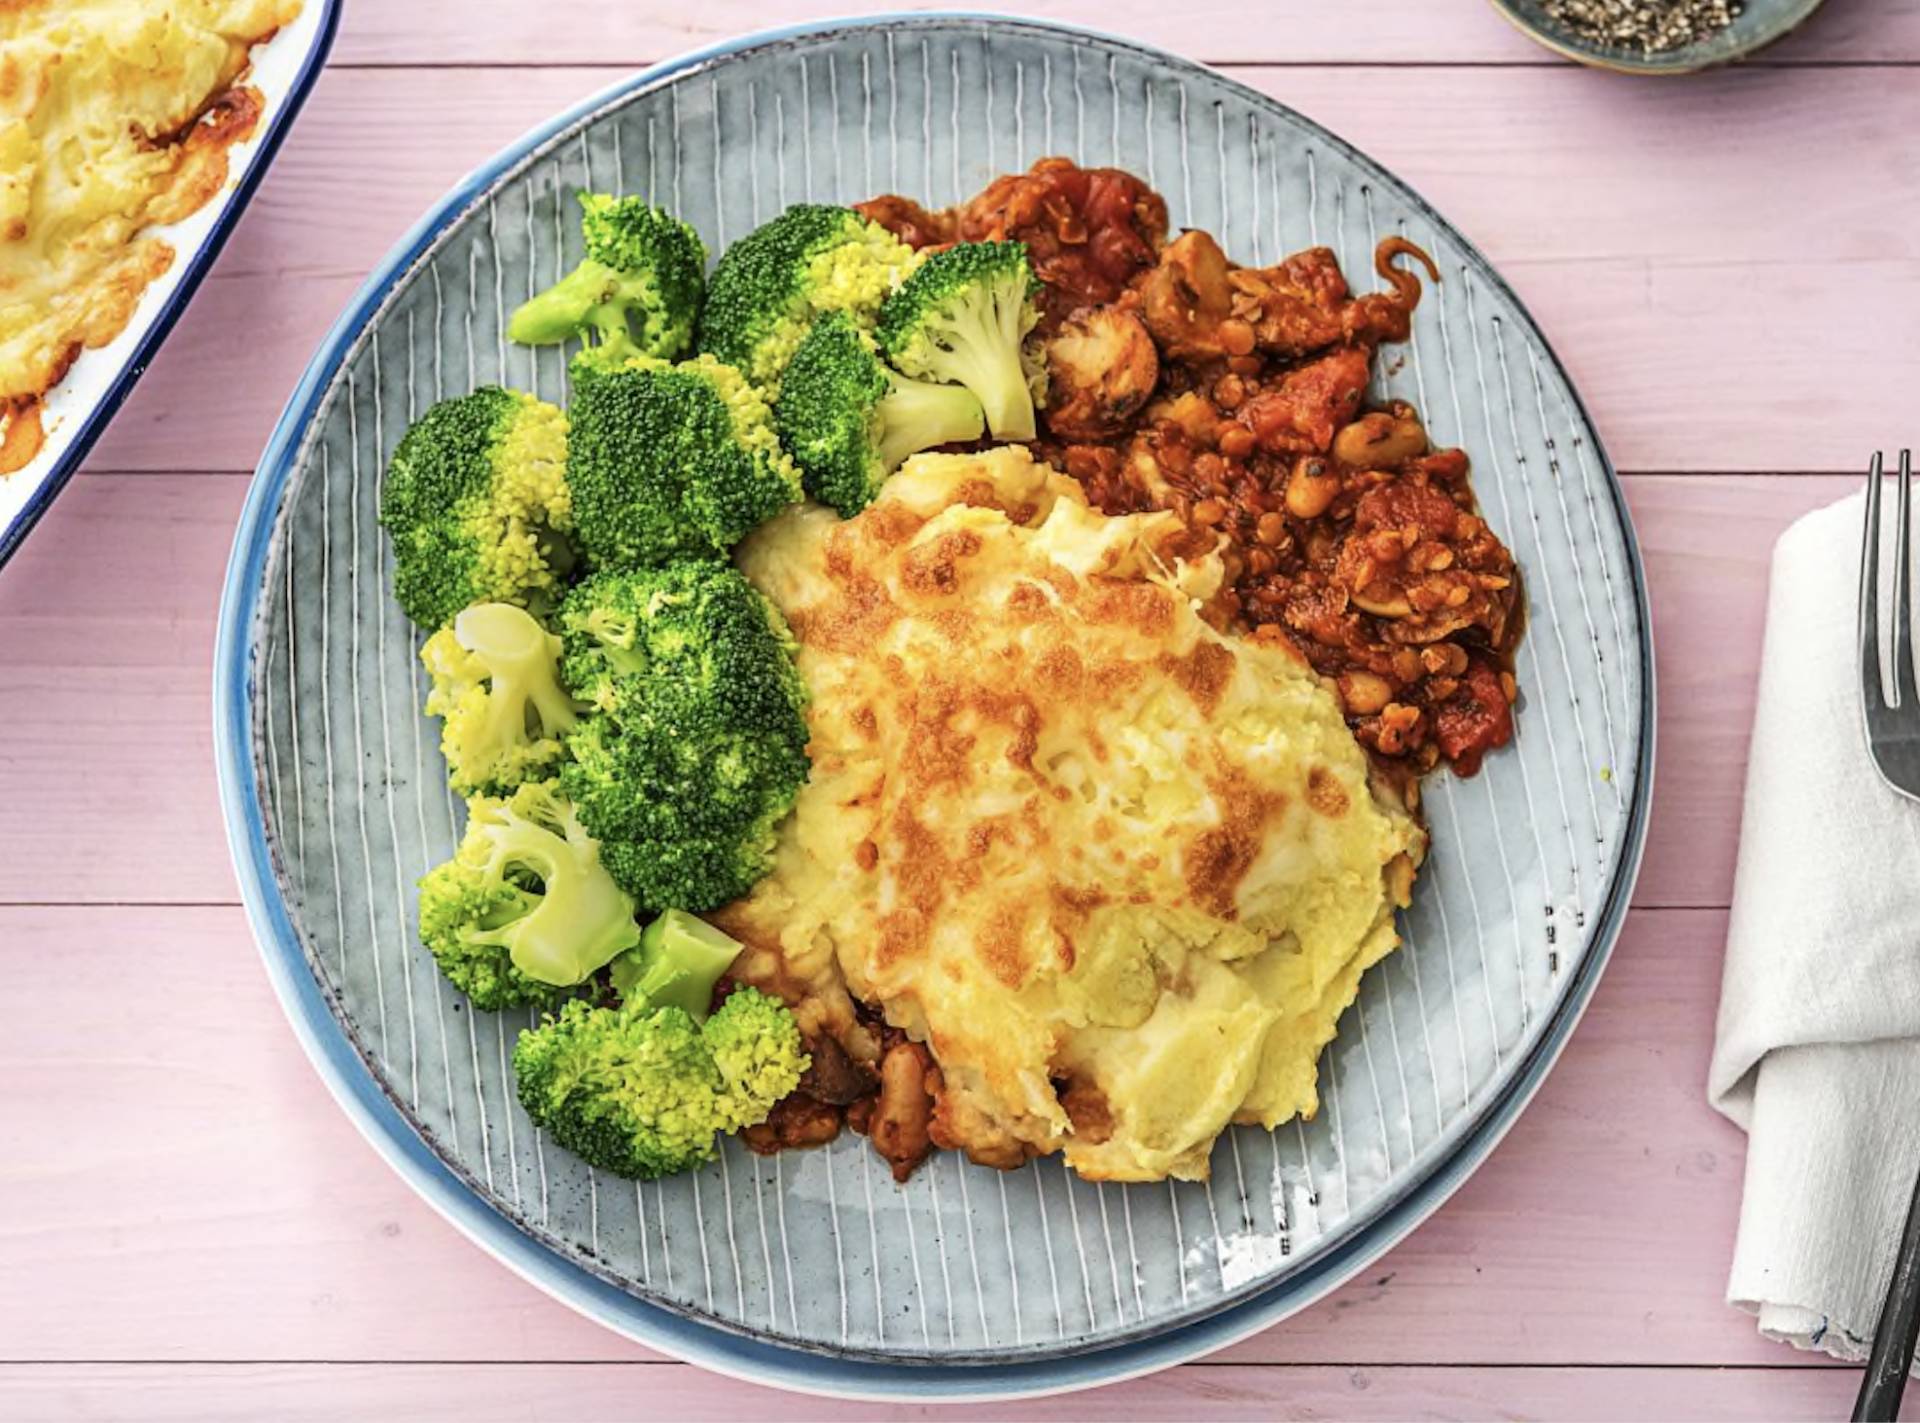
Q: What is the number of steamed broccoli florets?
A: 10